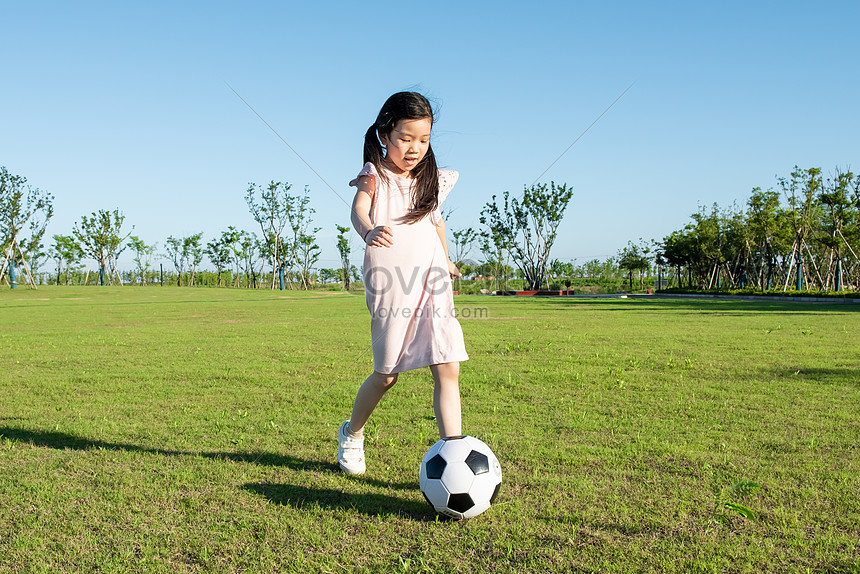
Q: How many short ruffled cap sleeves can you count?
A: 2